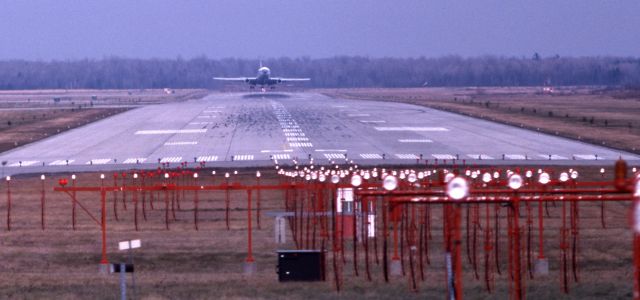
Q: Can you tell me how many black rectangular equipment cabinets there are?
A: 1